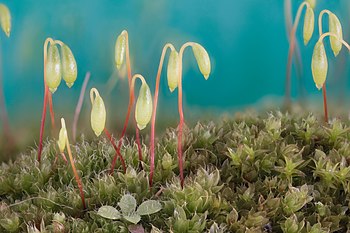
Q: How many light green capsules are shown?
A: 12